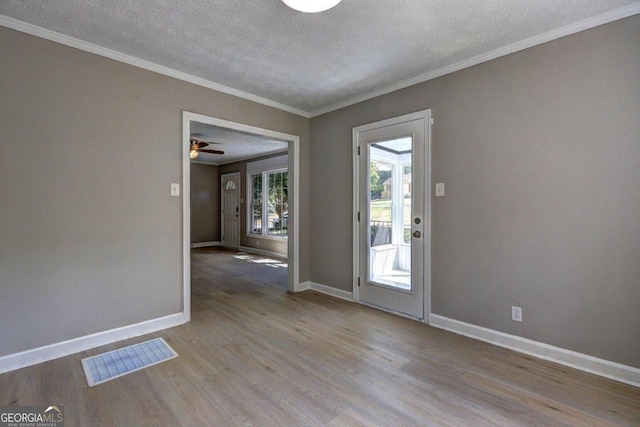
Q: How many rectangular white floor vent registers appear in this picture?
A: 1